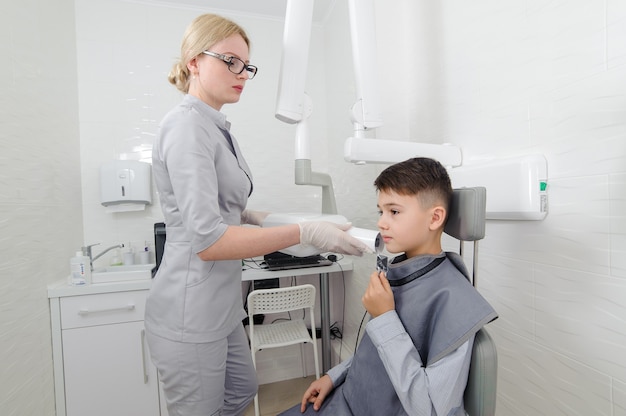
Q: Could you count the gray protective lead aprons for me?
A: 1